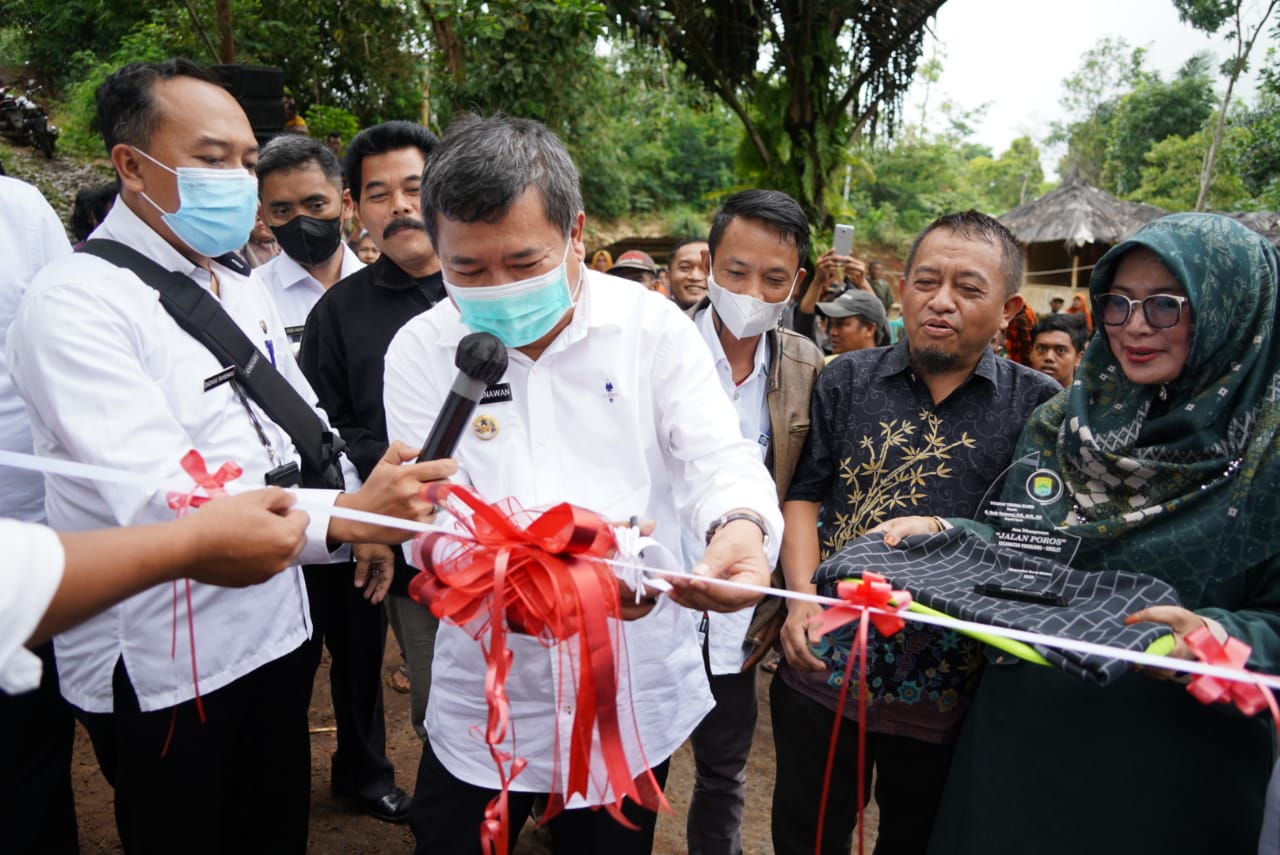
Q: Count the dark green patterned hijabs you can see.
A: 1